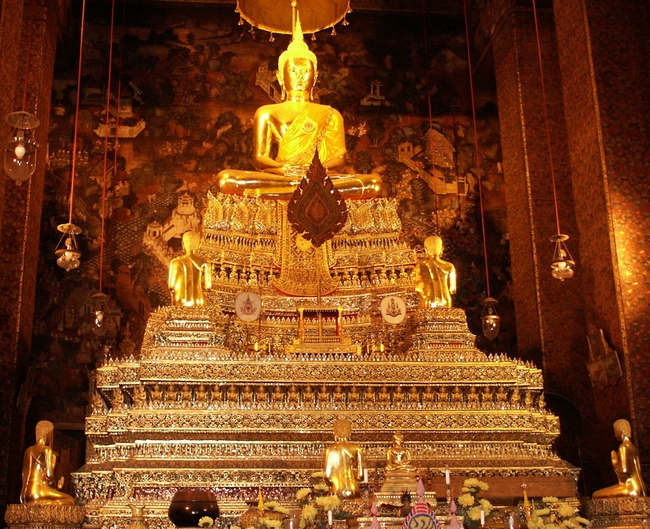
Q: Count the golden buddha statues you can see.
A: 7